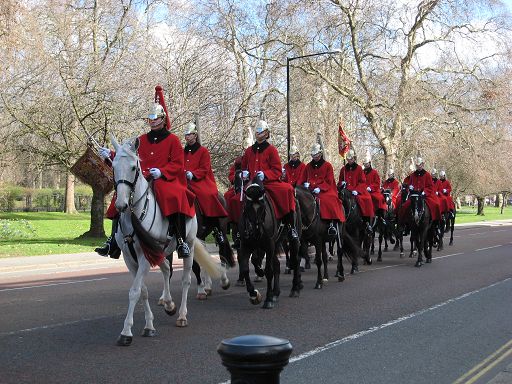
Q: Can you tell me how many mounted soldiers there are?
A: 13